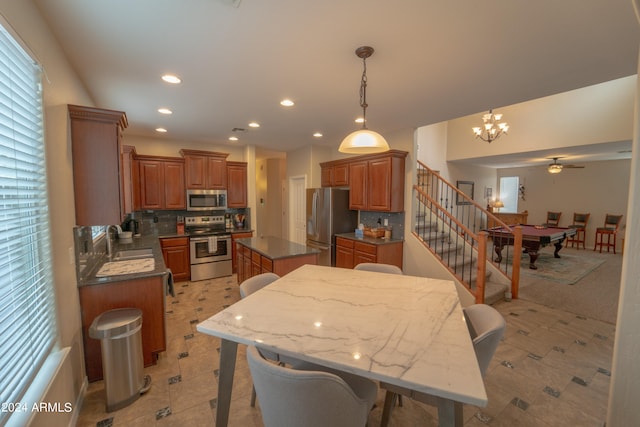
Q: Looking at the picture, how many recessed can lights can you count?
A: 8